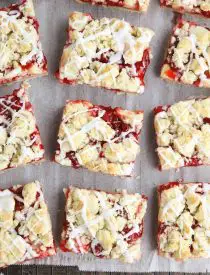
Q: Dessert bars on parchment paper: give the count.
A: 11